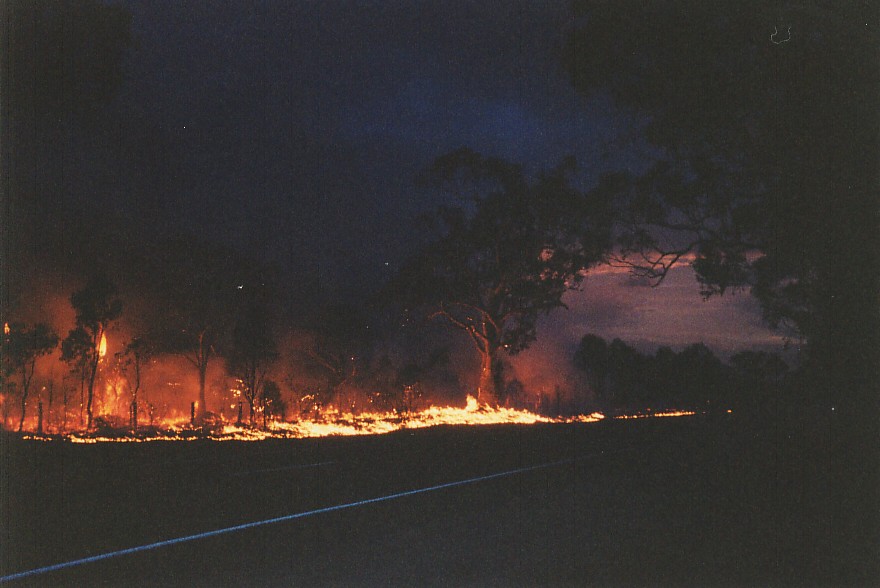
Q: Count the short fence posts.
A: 4